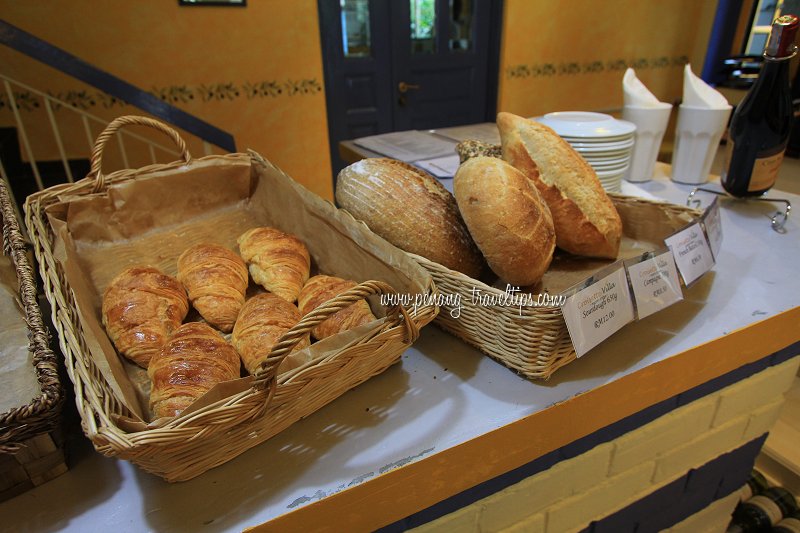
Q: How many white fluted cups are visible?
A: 2